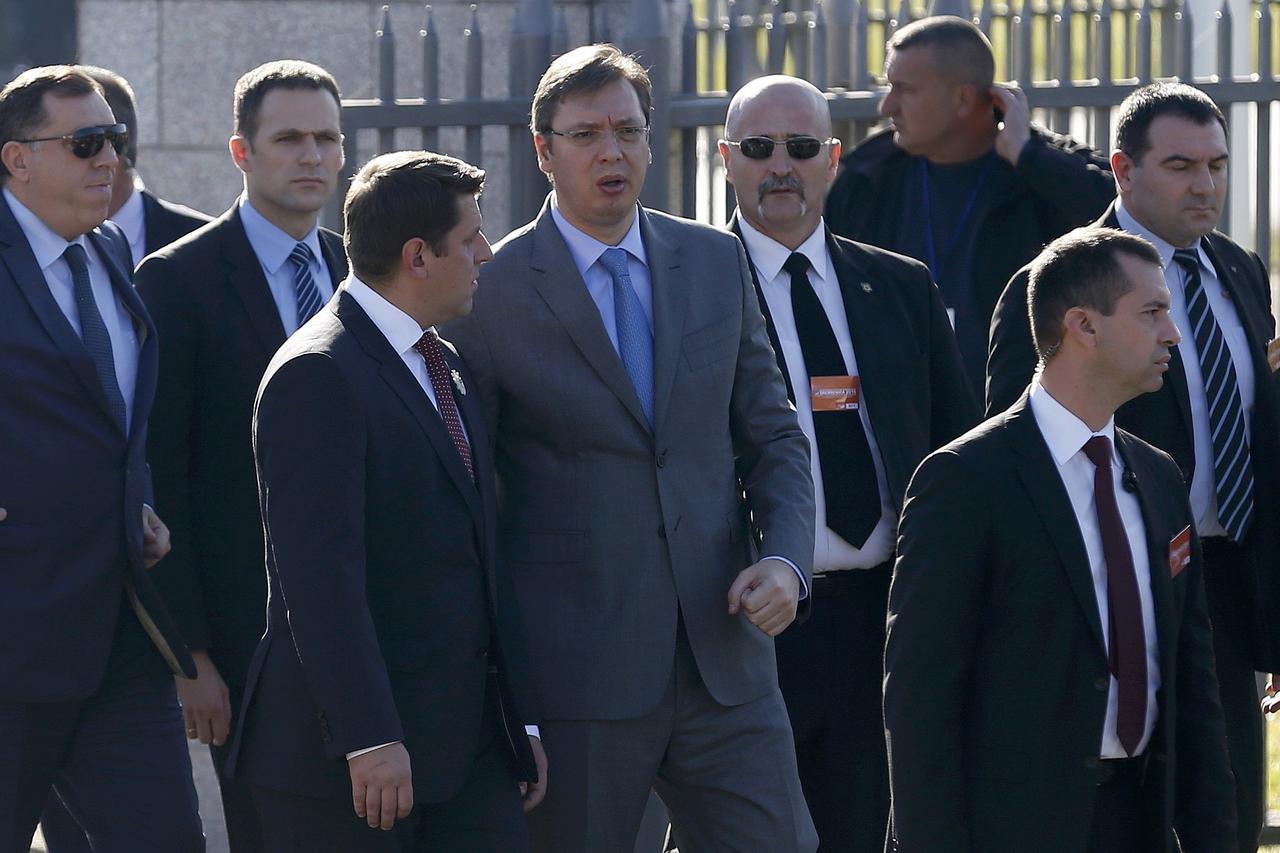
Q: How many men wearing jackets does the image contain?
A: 9